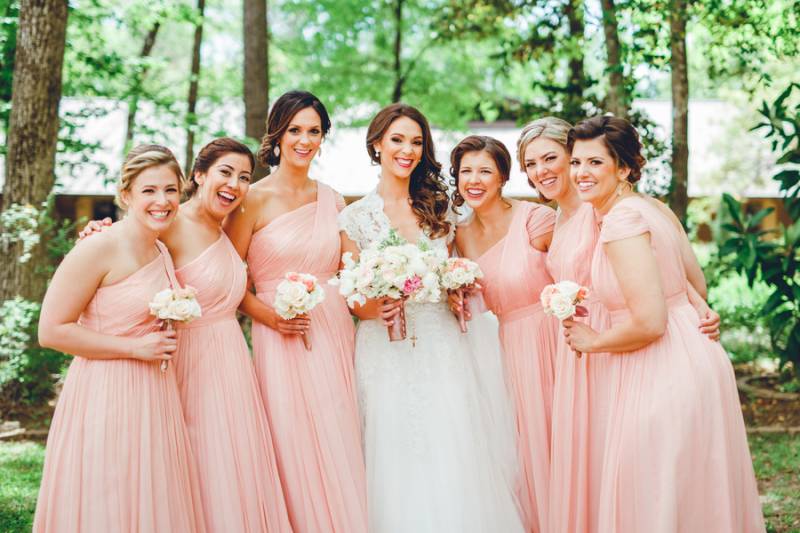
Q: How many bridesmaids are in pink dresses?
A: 6